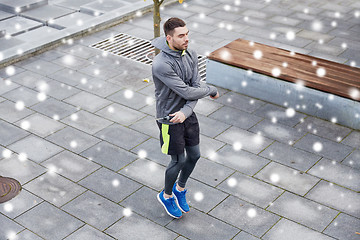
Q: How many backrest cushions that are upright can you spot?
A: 0